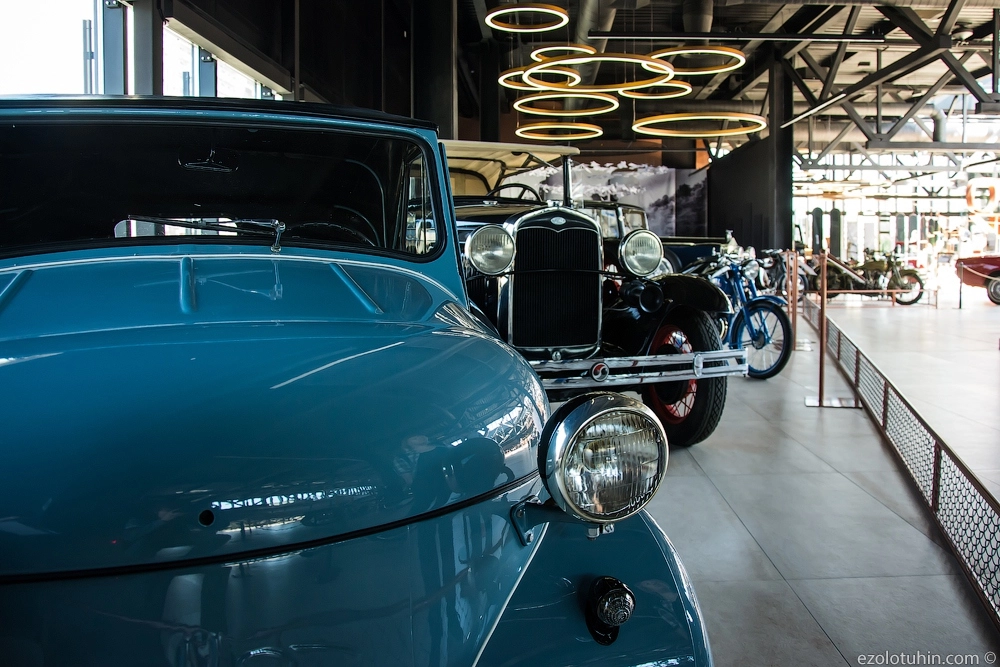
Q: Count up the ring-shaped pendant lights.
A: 9